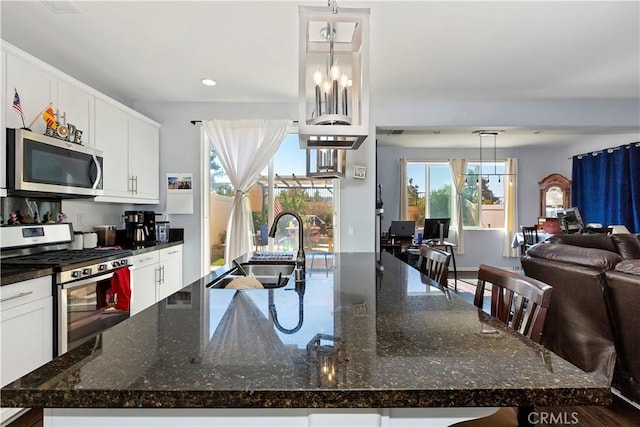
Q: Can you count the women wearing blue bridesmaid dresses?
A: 0